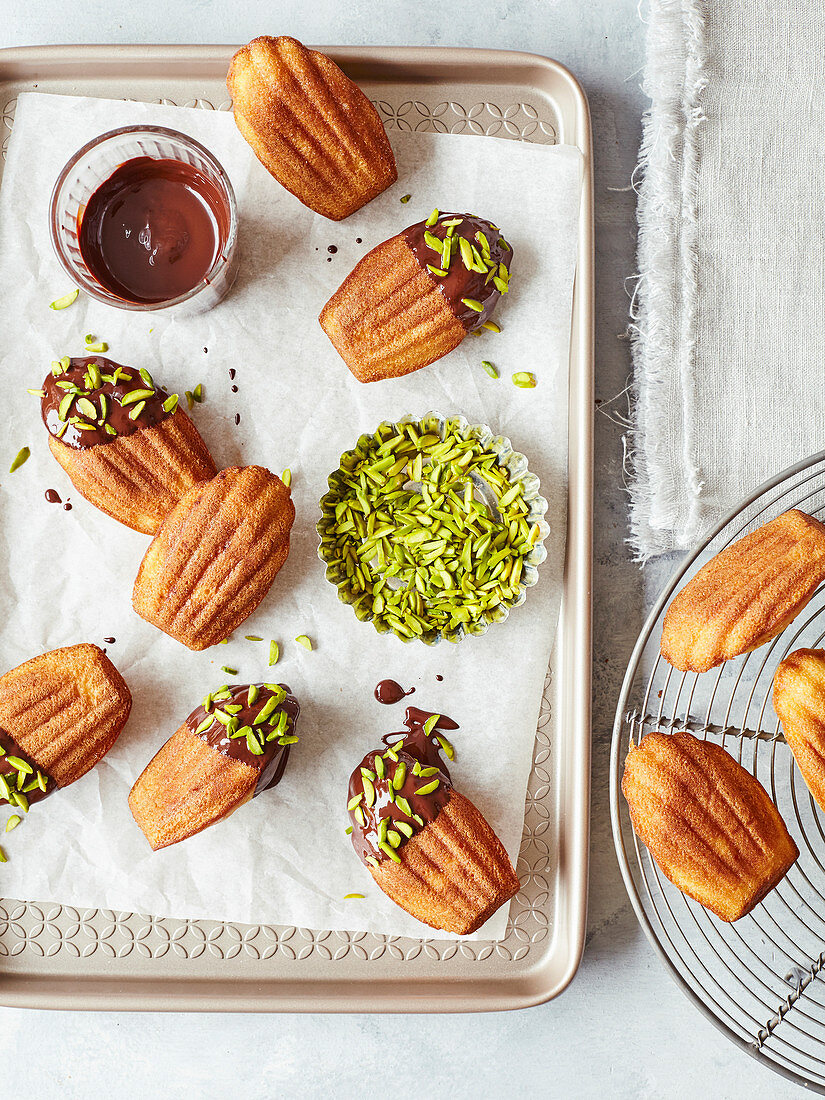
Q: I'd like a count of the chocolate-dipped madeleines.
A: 5